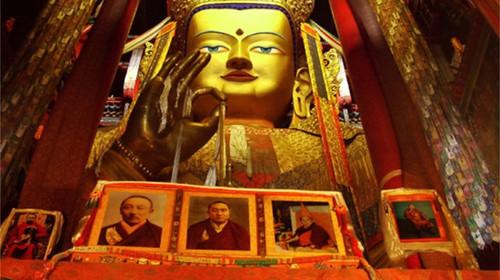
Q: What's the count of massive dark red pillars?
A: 2